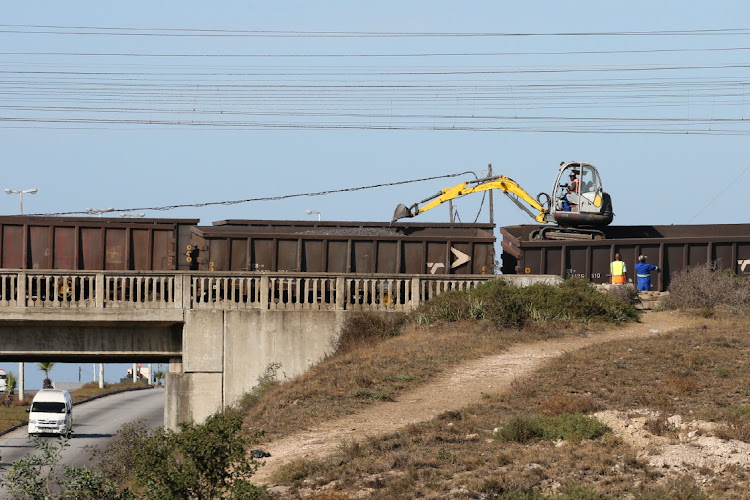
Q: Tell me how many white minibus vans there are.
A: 1